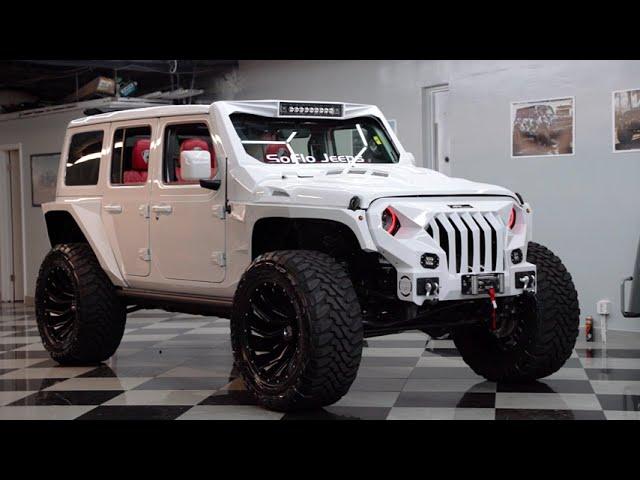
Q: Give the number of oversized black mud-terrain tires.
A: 3